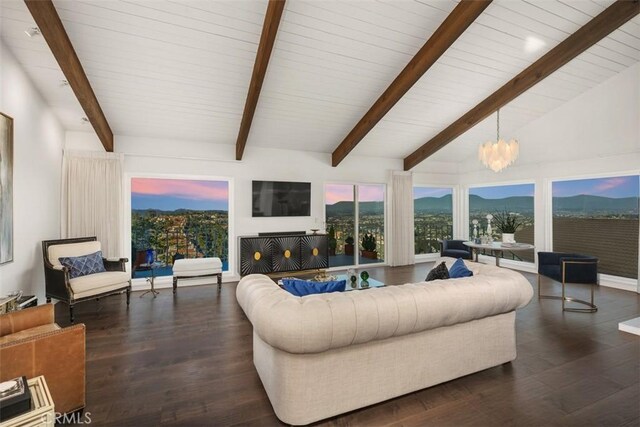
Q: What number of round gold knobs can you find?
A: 3